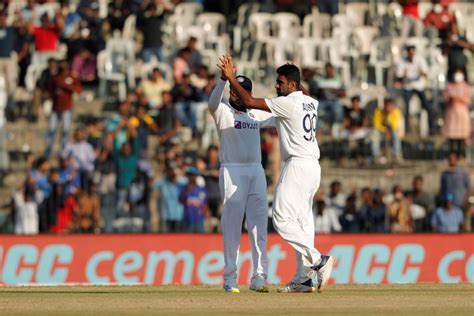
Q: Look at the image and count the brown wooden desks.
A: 0